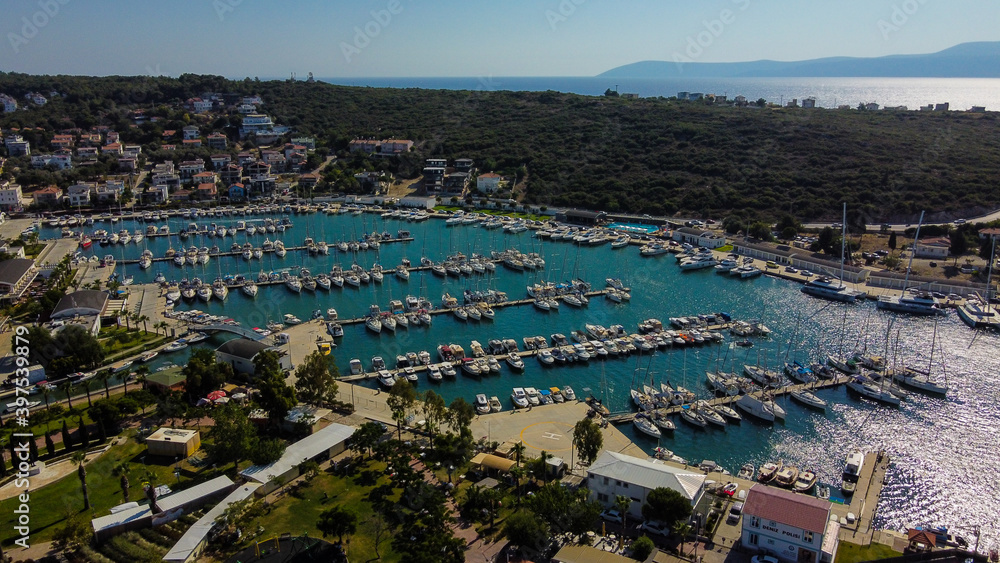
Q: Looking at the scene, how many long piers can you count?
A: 6